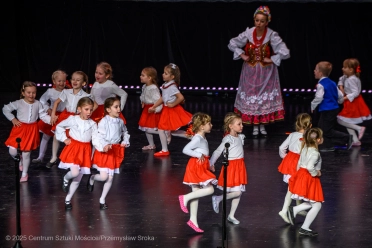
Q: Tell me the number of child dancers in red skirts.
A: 13